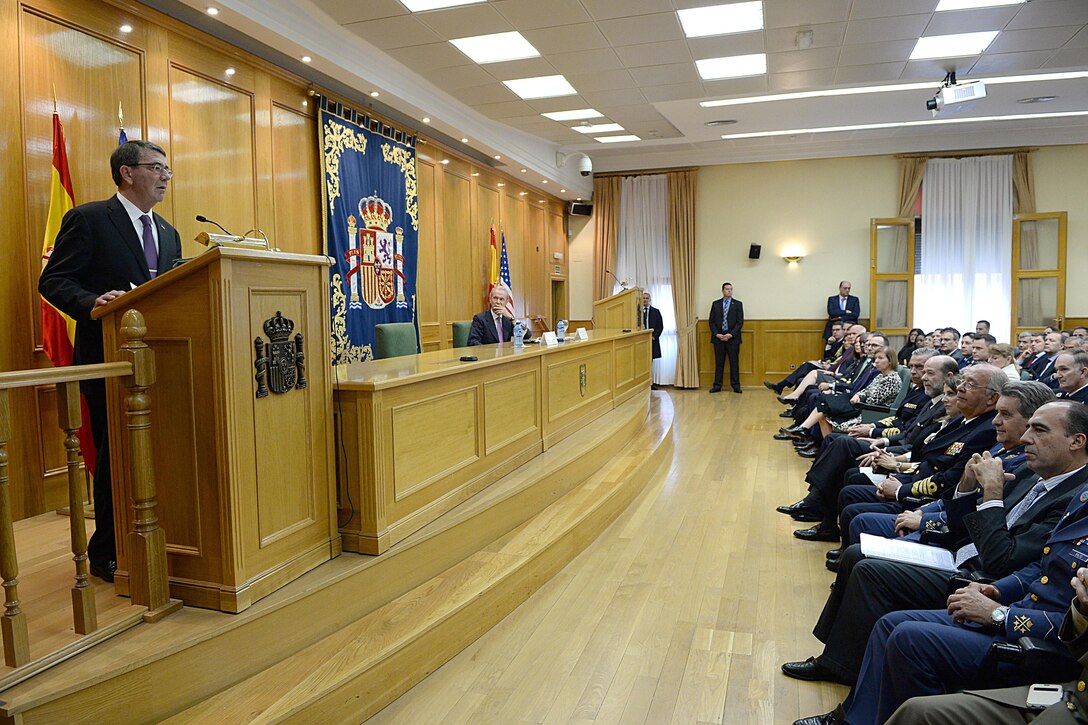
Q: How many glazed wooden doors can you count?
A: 2